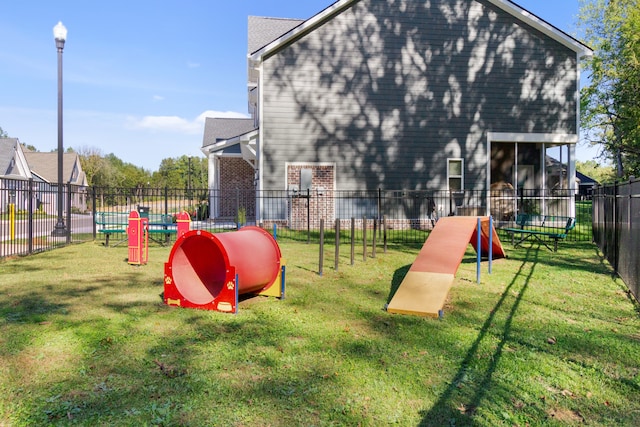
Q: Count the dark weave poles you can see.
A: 6